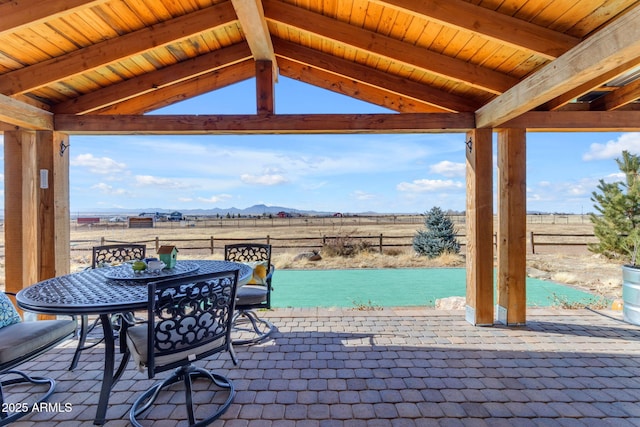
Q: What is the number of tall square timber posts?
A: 4